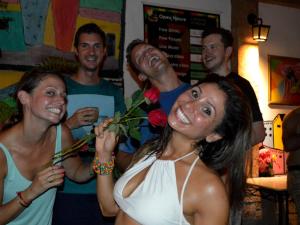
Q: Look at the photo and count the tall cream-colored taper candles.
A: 0